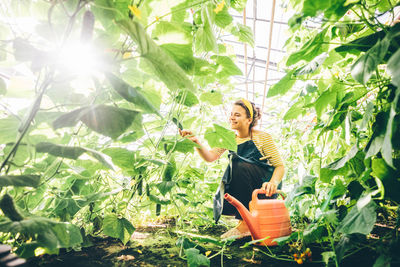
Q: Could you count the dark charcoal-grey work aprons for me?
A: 1